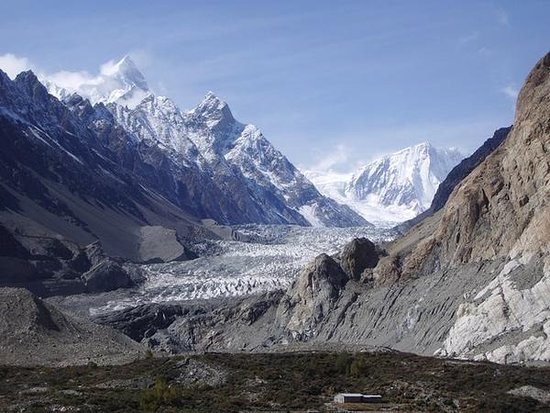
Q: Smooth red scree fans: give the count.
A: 0